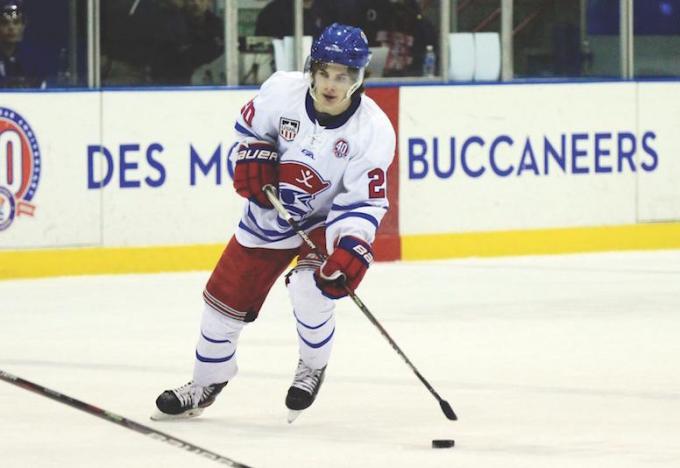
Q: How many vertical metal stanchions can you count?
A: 6